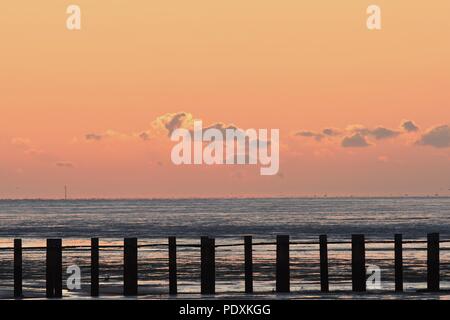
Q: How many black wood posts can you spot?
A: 12